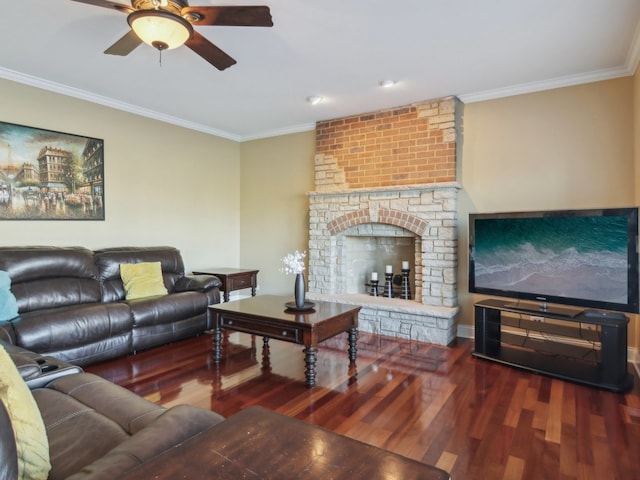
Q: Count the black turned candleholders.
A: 3